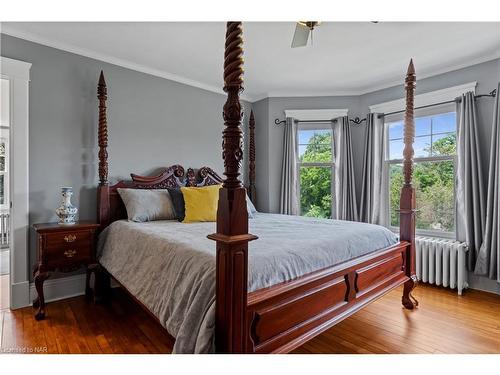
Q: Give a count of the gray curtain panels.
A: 5